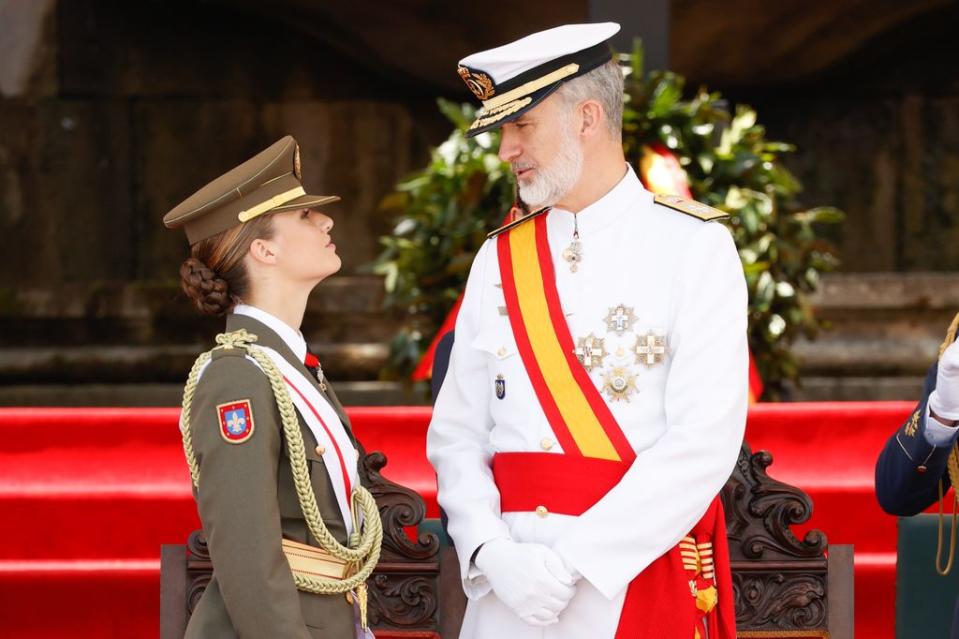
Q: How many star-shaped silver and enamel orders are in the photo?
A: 4